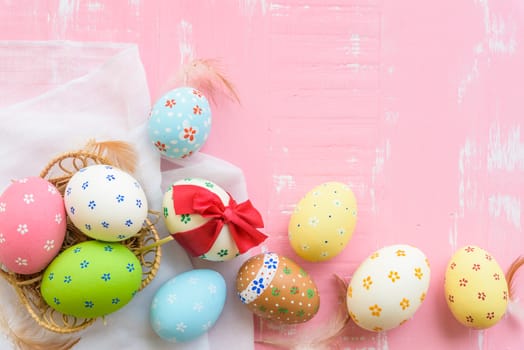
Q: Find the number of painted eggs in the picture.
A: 10